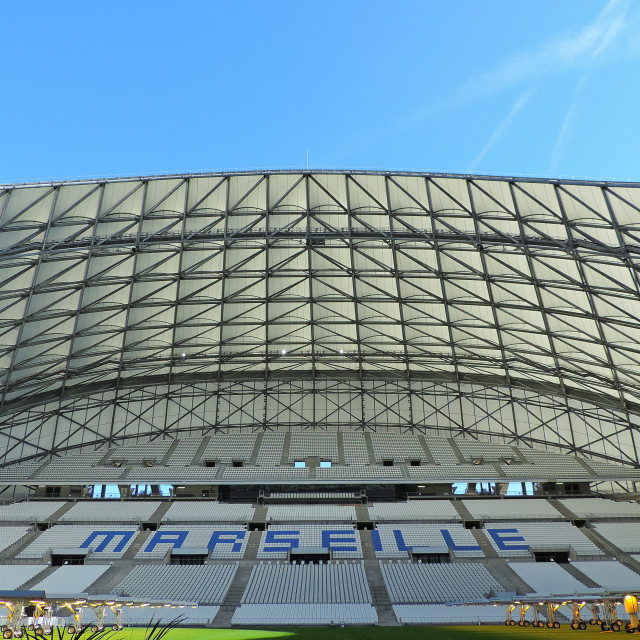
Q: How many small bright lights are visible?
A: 3